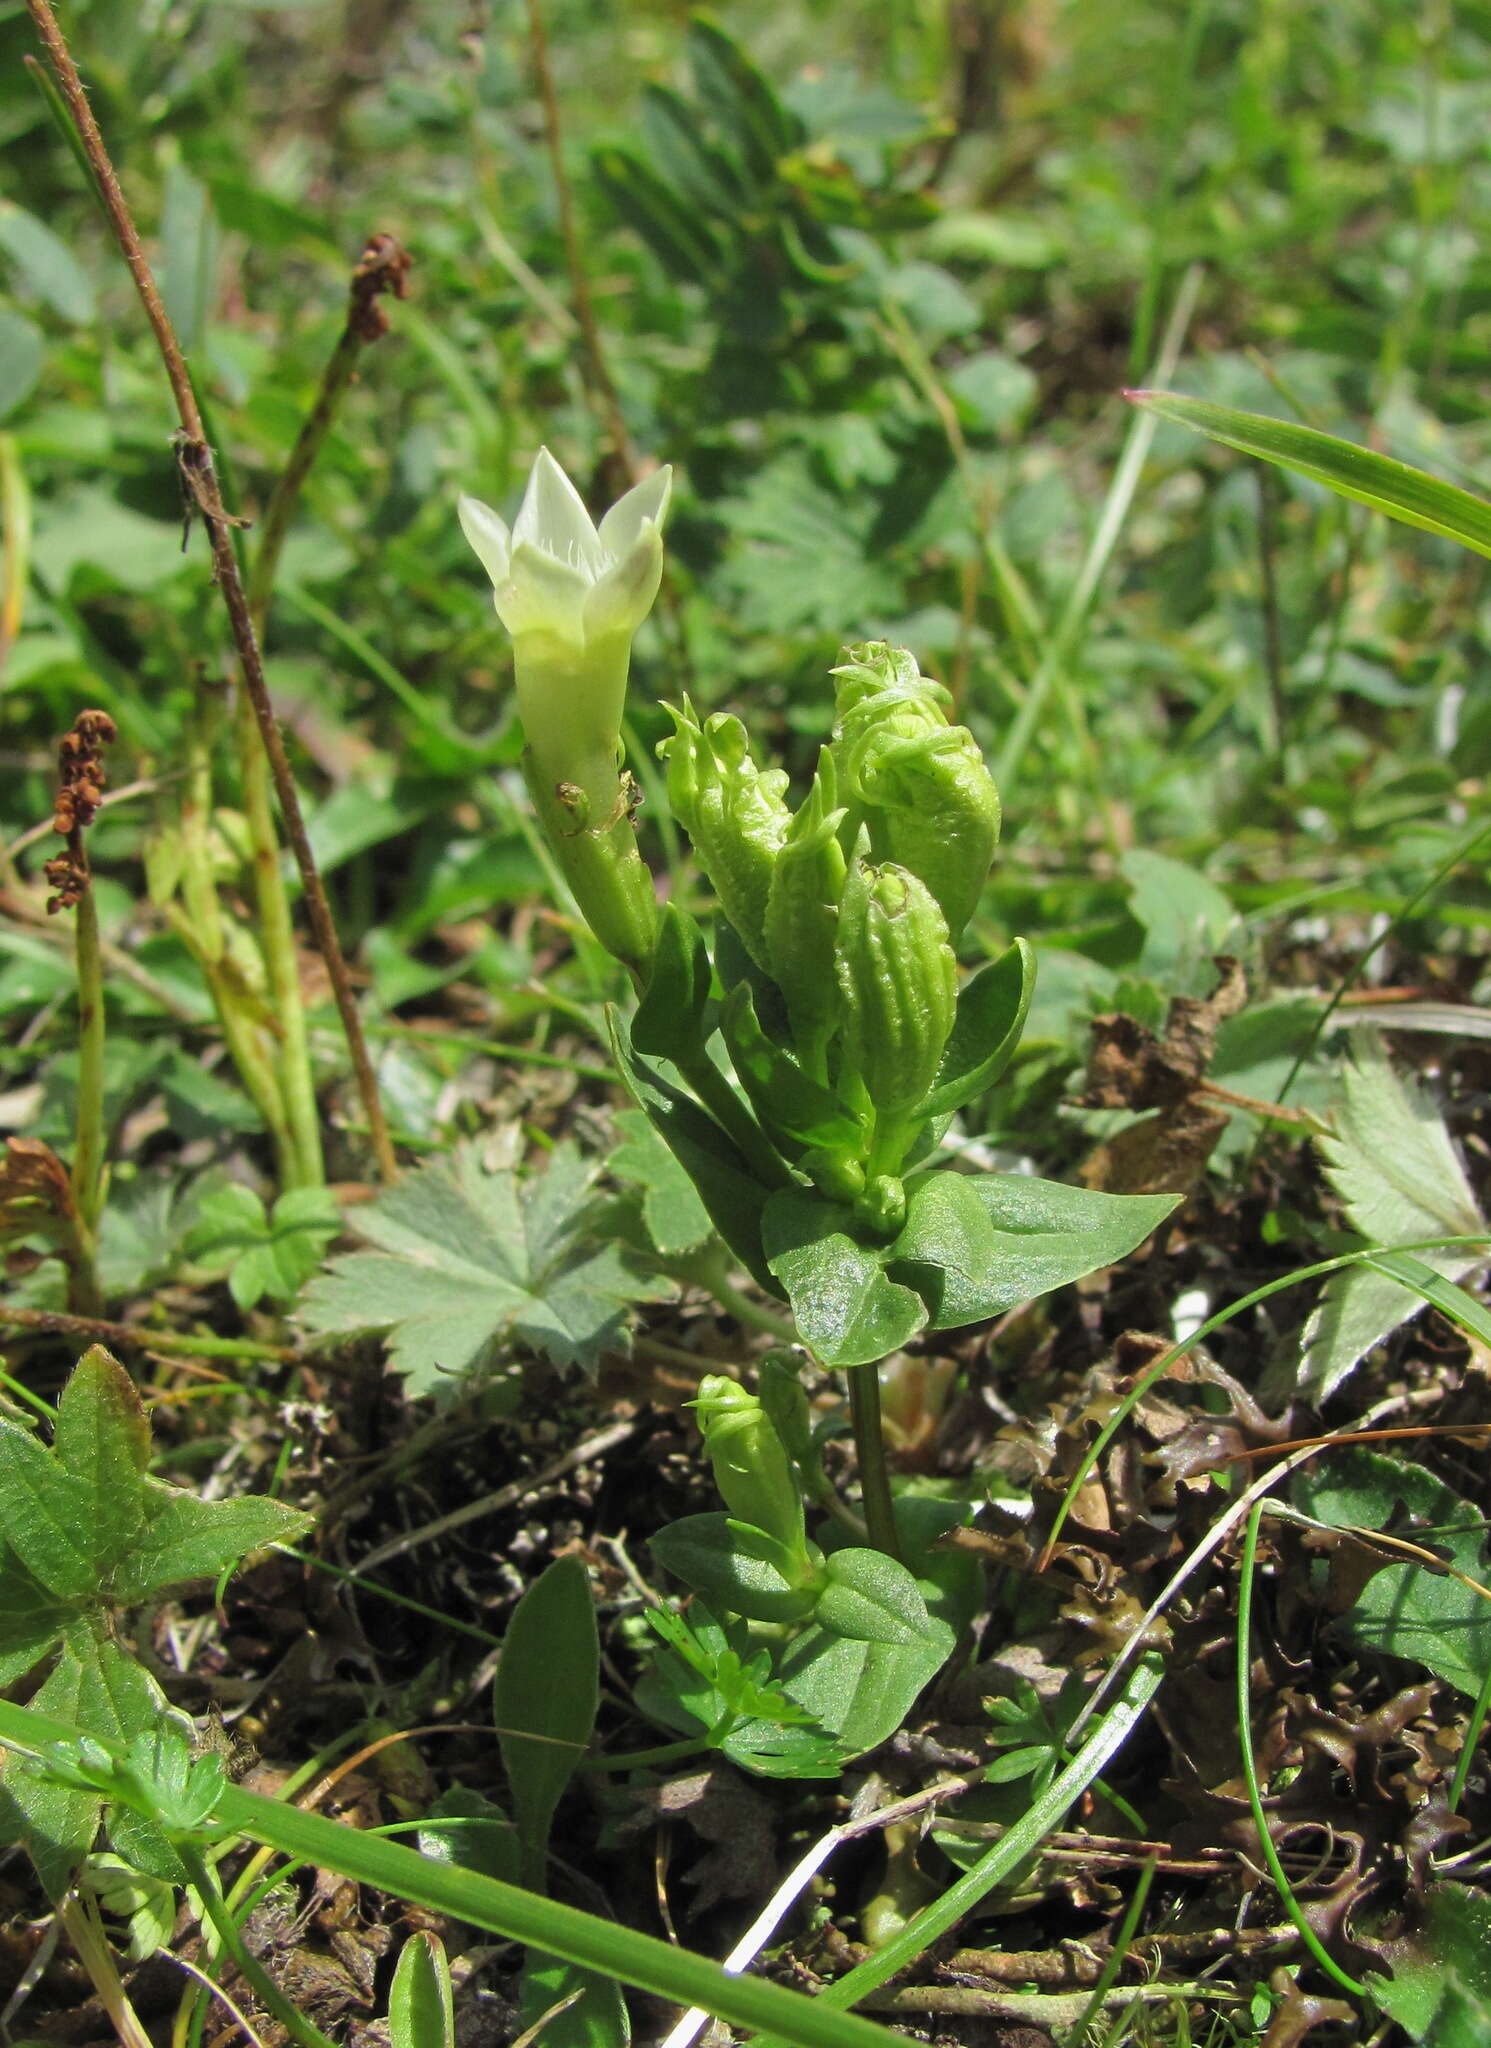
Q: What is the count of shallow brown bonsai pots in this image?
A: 0